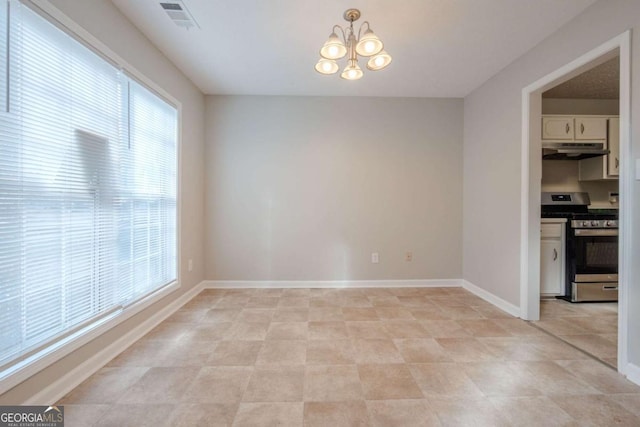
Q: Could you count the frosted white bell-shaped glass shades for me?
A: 5